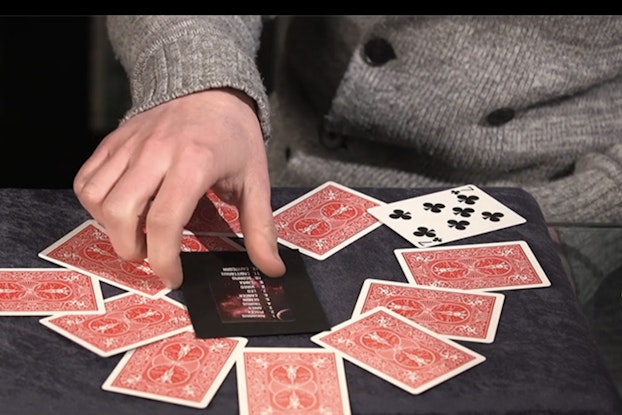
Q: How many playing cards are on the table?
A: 12